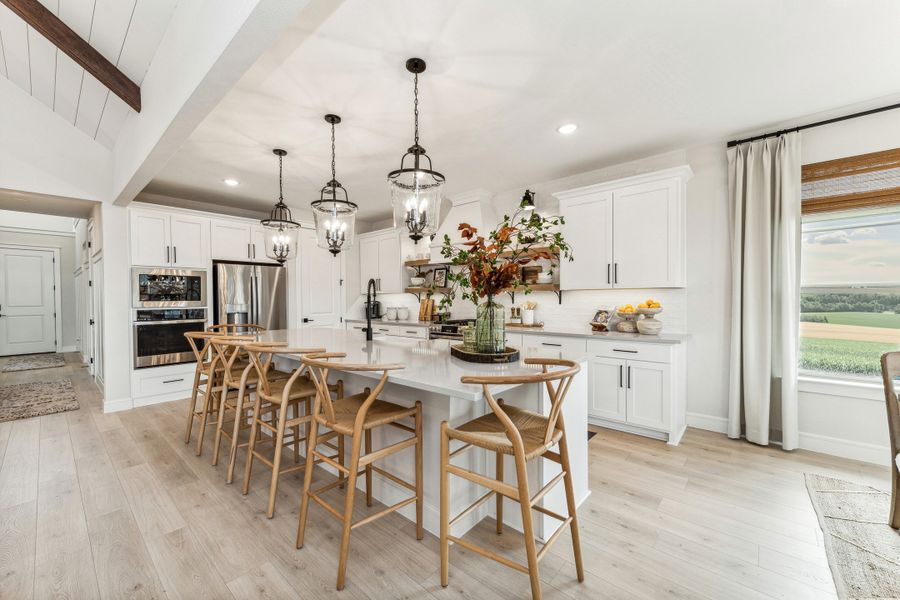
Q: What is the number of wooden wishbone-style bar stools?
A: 6